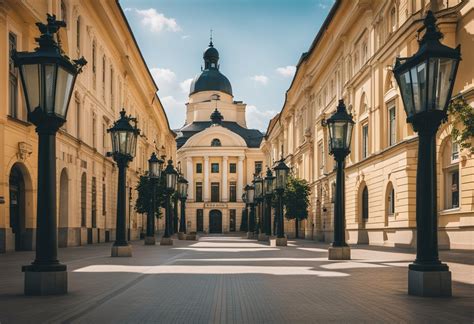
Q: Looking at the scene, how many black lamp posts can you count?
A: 11